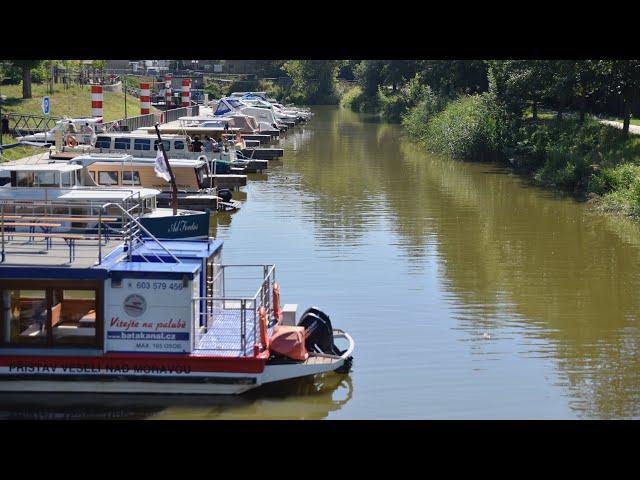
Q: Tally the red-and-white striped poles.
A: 4